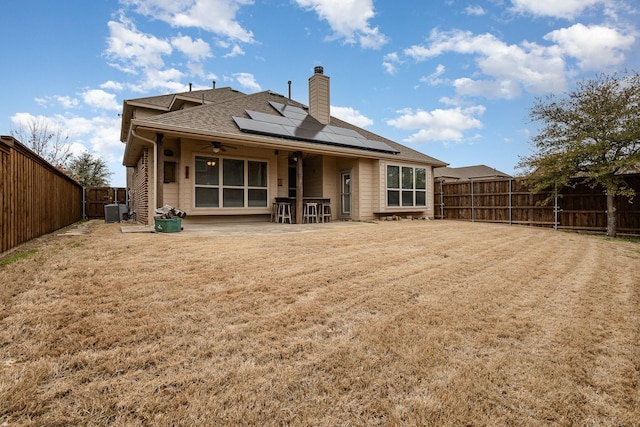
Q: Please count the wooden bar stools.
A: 4